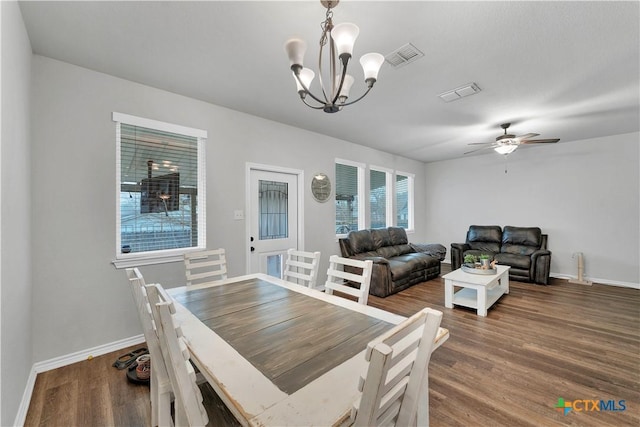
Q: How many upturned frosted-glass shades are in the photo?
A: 5